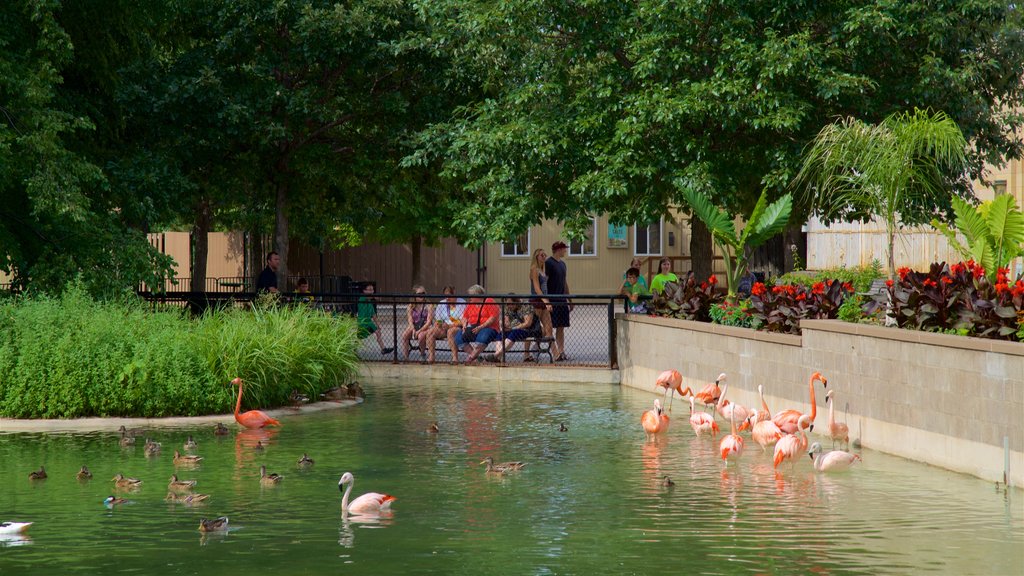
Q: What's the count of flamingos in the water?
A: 14